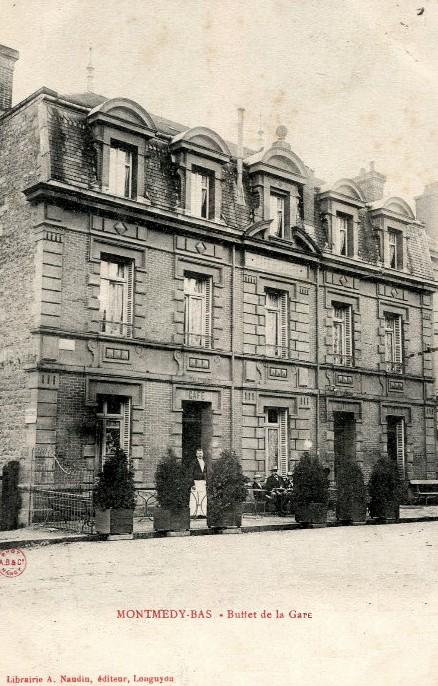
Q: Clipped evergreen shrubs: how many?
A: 6